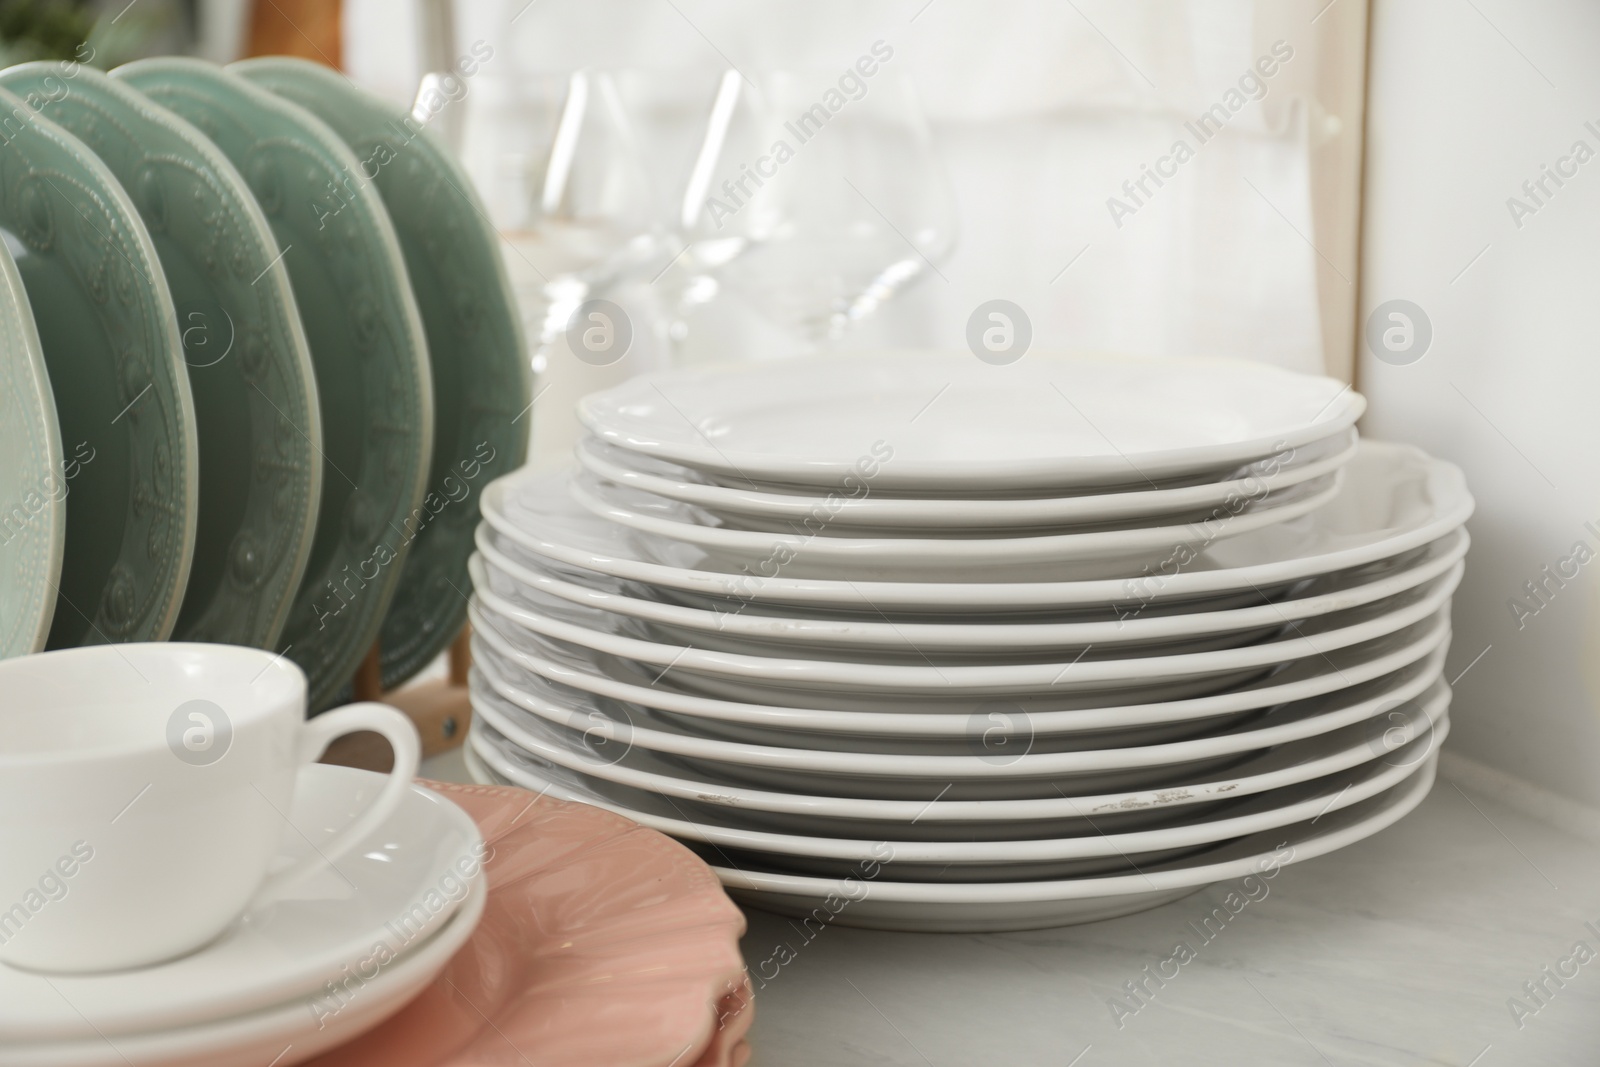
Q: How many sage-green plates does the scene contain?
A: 5